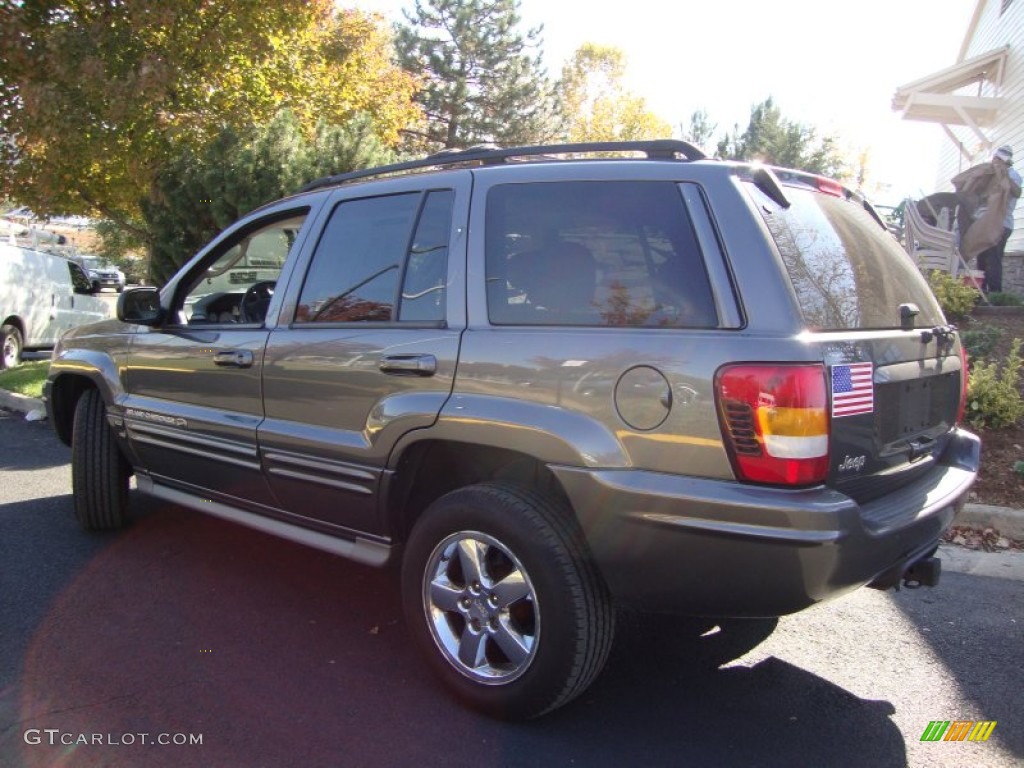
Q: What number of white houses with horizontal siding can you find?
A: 1